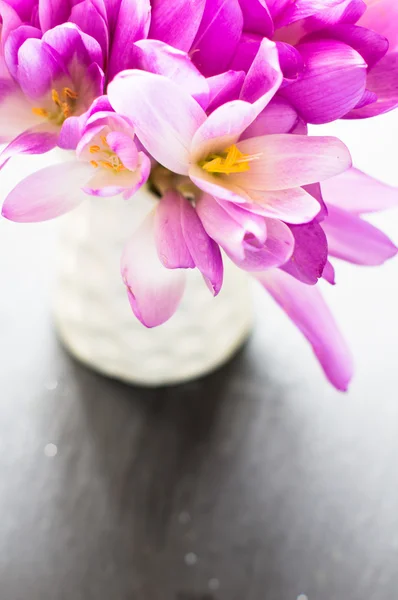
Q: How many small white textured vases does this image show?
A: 1